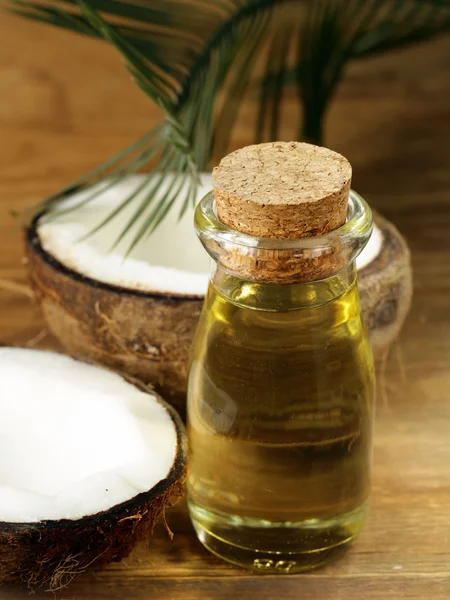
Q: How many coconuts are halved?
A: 2